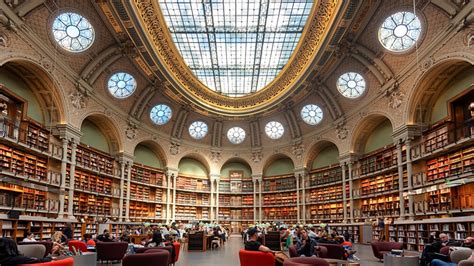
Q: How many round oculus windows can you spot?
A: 9